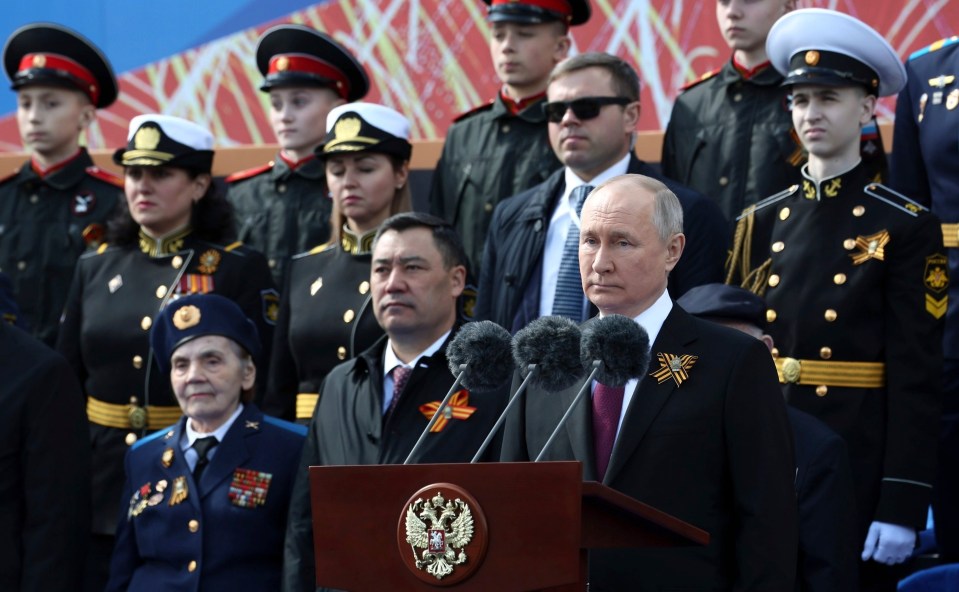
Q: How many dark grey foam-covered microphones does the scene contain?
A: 3